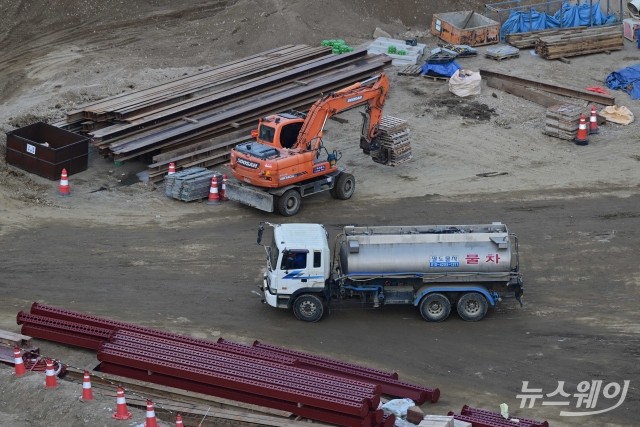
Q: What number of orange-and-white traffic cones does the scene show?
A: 12